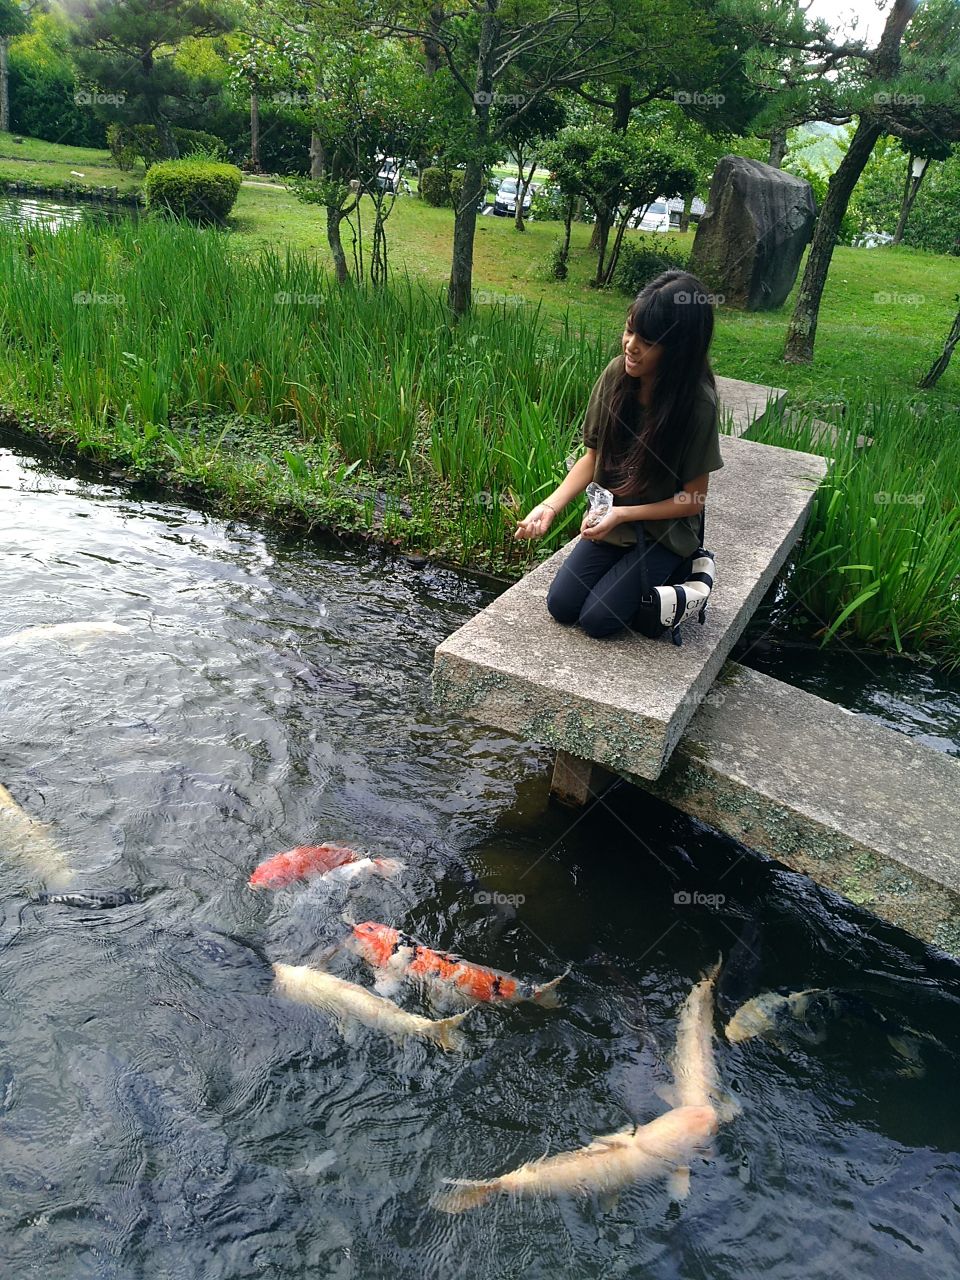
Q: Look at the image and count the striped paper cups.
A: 0